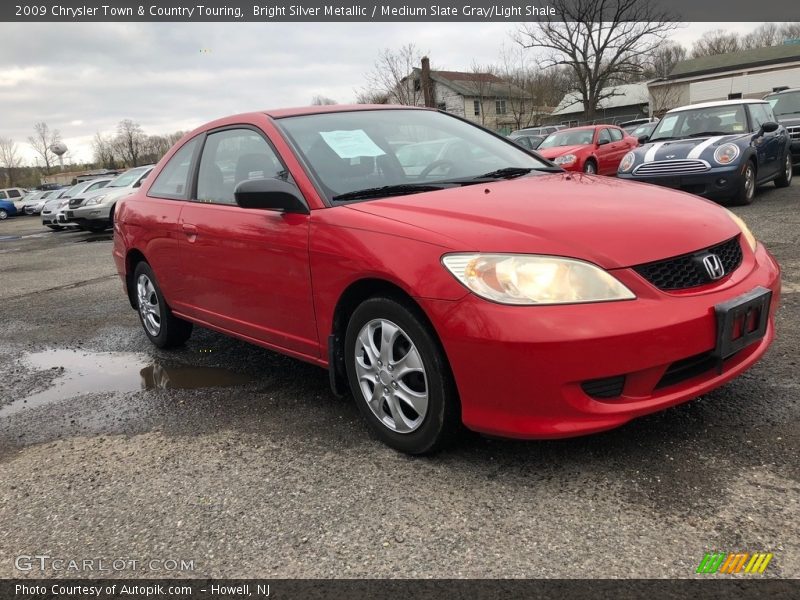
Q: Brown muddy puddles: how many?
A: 1